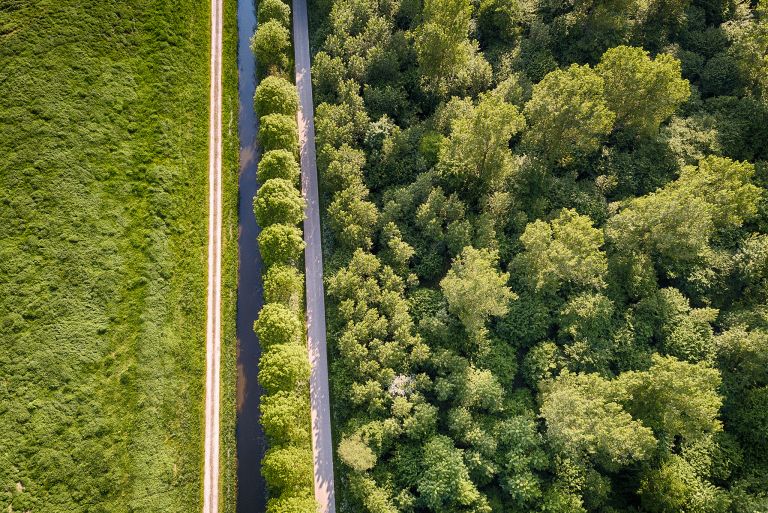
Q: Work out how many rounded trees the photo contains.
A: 13